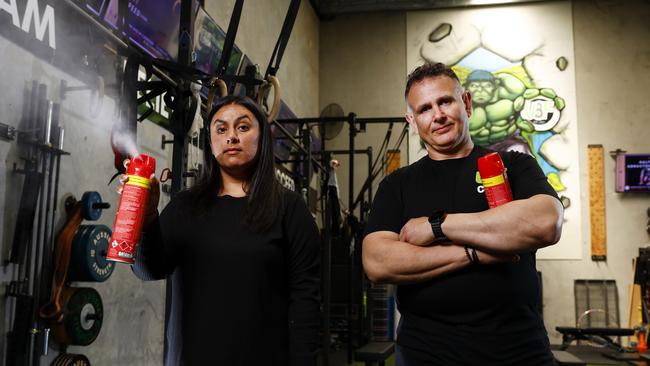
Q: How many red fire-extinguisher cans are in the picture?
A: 2